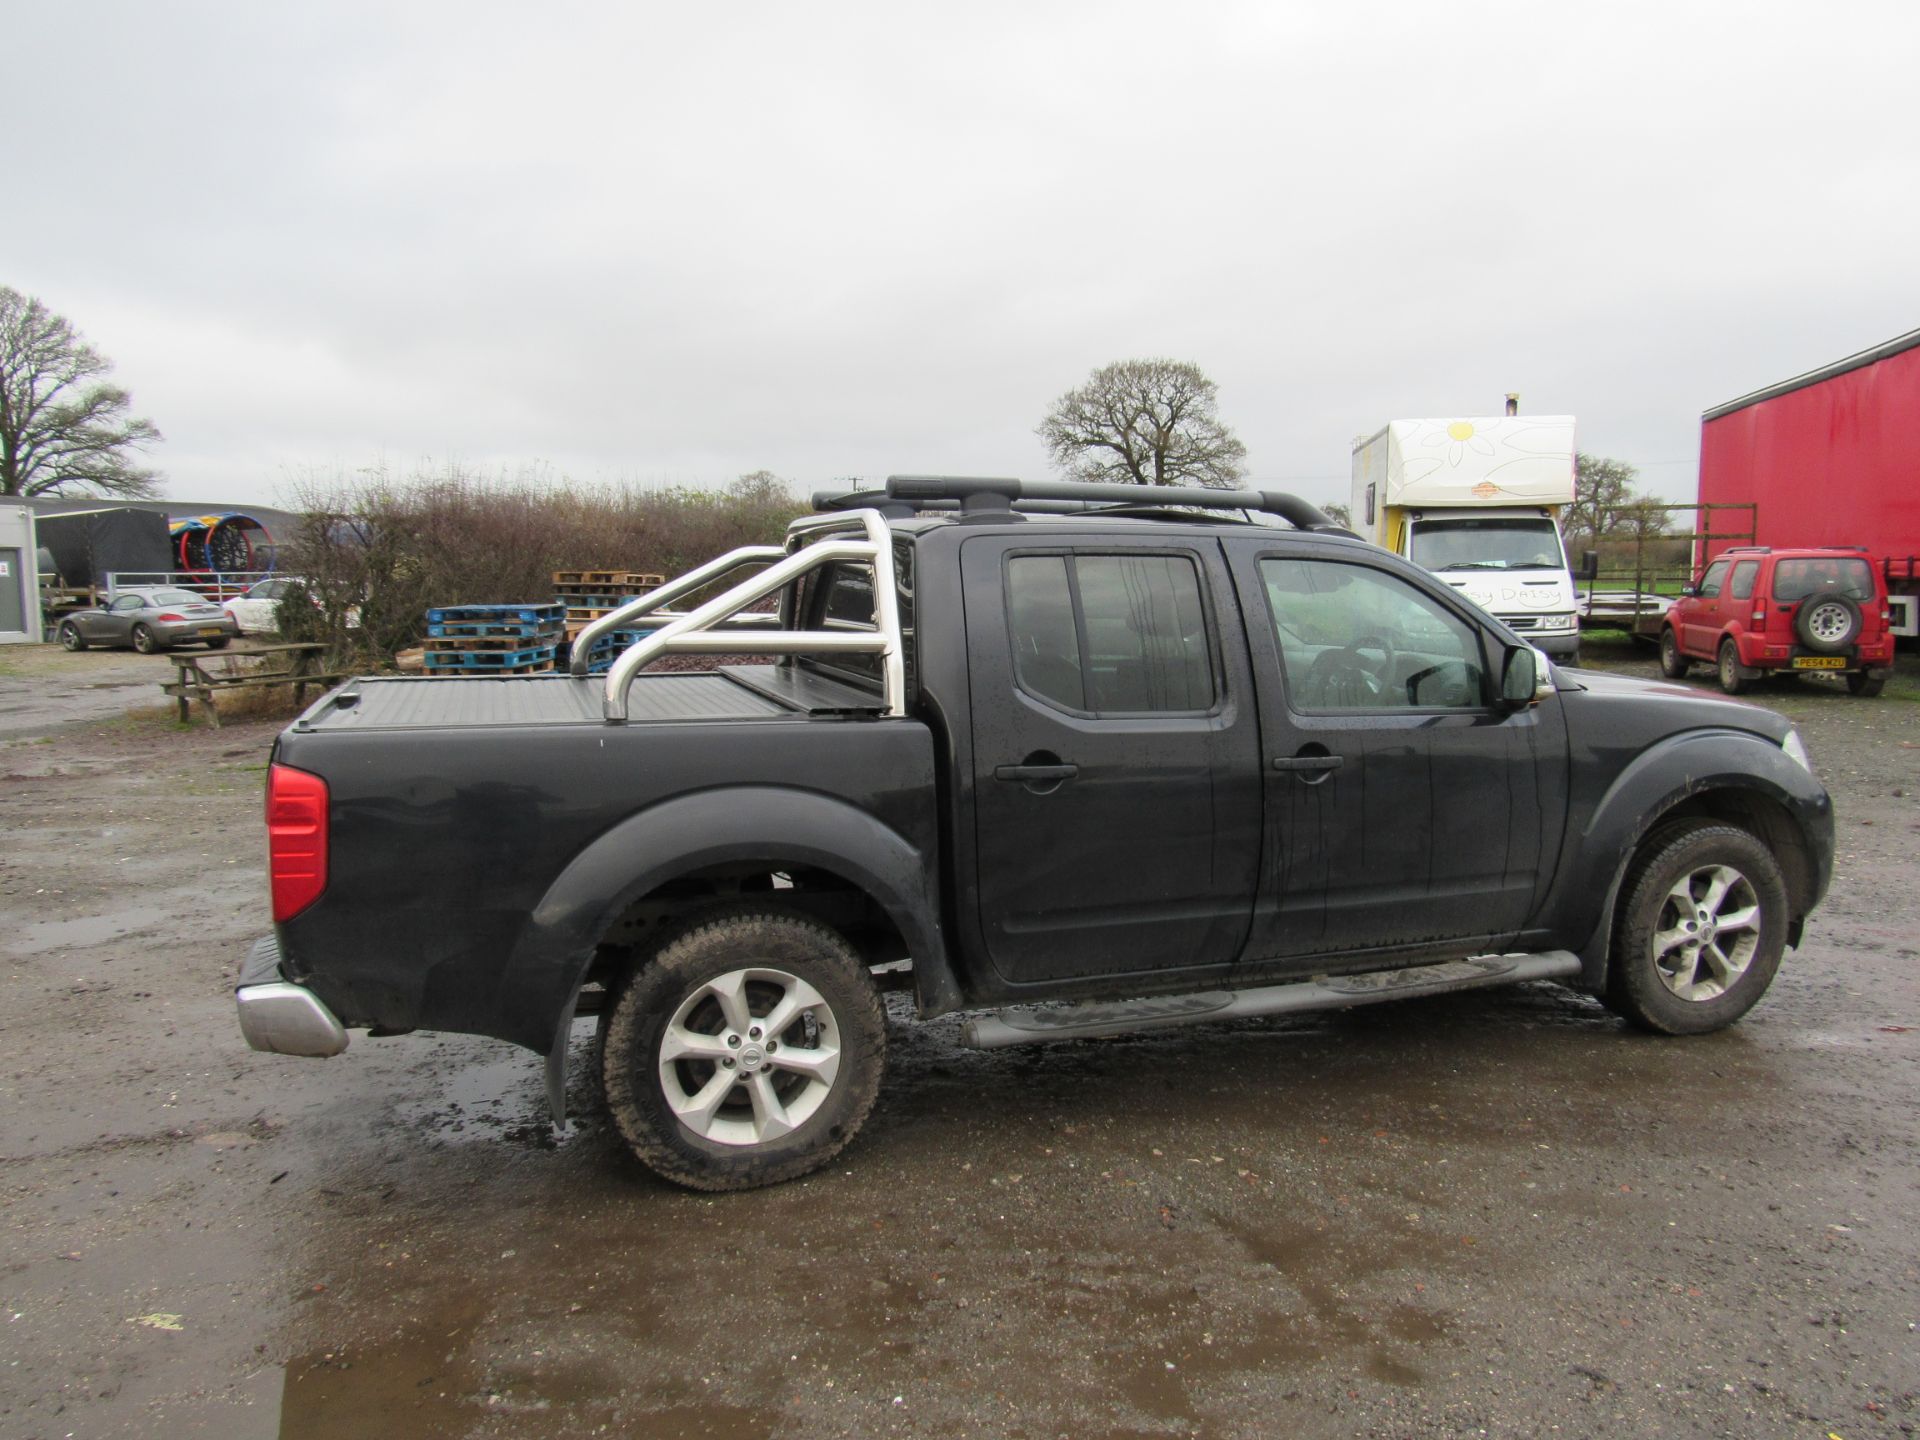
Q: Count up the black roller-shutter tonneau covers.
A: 1